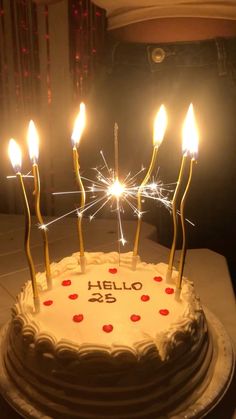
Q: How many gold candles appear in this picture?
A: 6